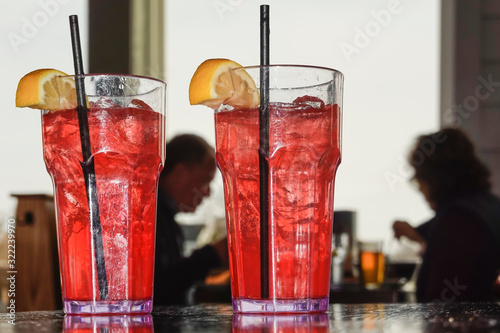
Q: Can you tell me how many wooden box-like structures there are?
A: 1